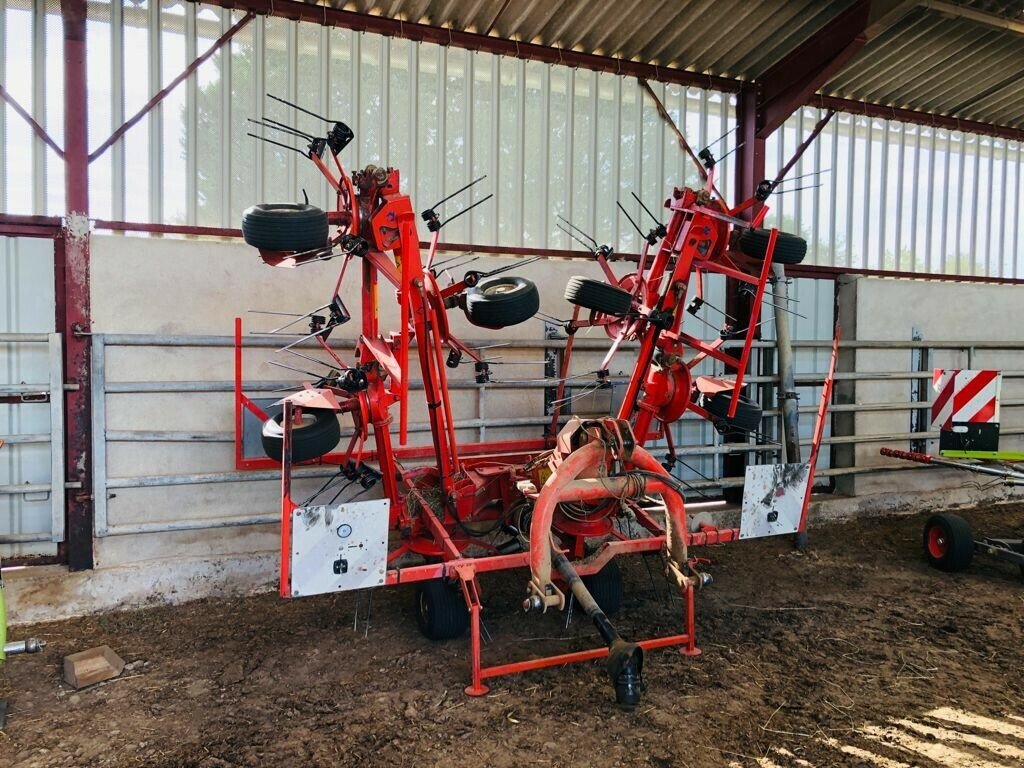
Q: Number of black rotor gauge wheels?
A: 8